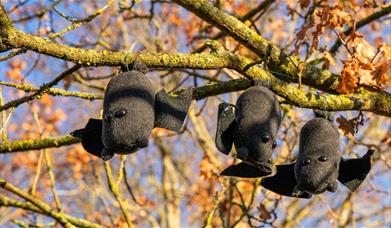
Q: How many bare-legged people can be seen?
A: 0